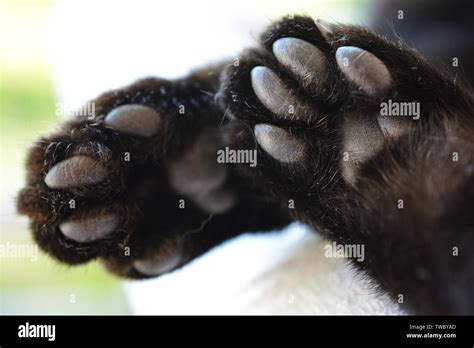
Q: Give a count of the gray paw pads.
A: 10